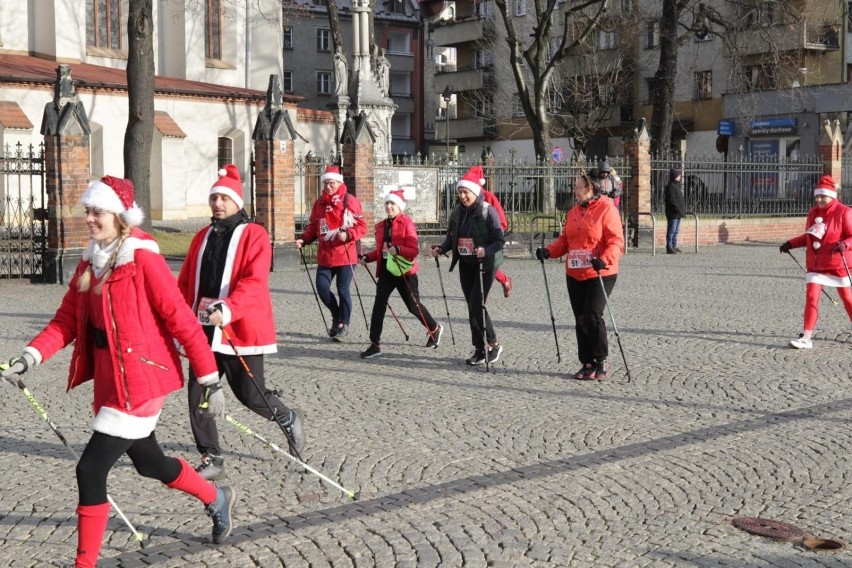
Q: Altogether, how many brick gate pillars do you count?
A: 5